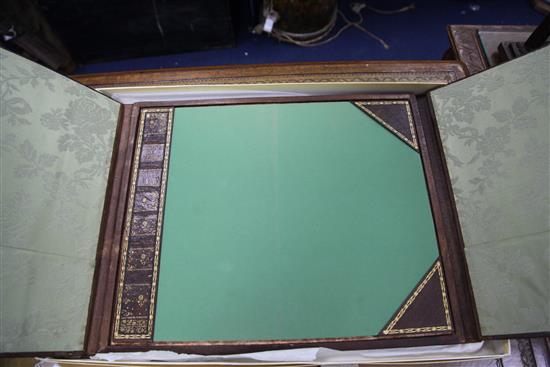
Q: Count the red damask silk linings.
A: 0